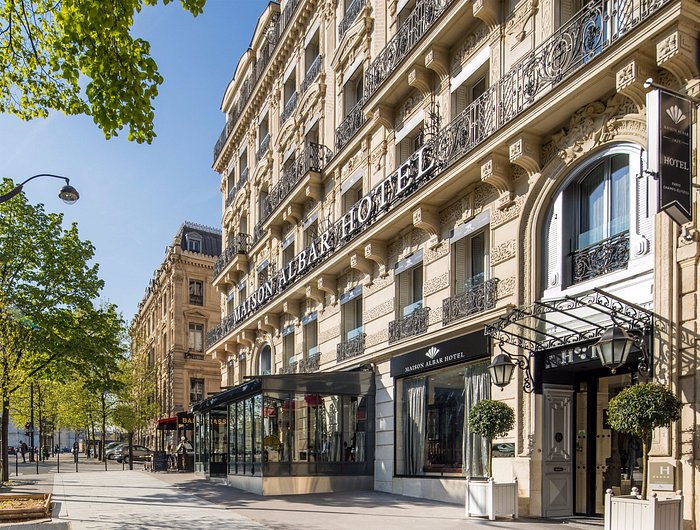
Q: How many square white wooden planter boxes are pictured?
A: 2